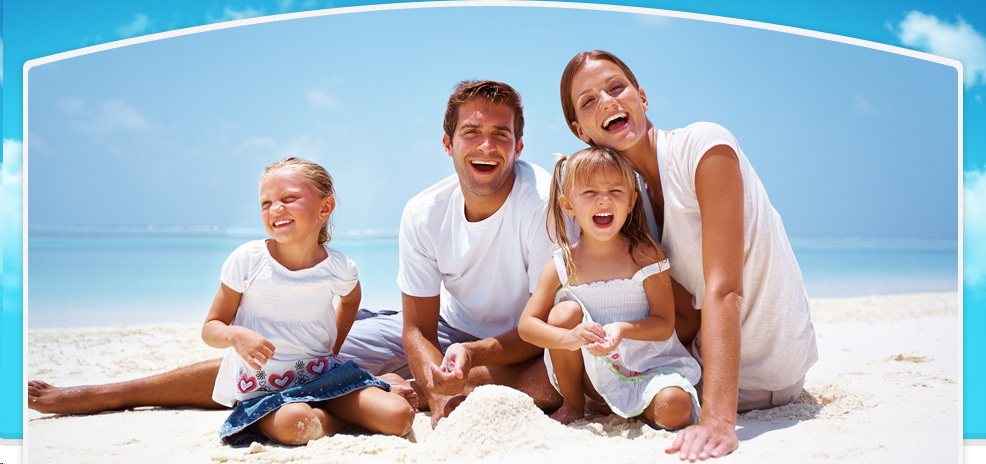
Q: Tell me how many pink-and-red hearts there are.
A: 3